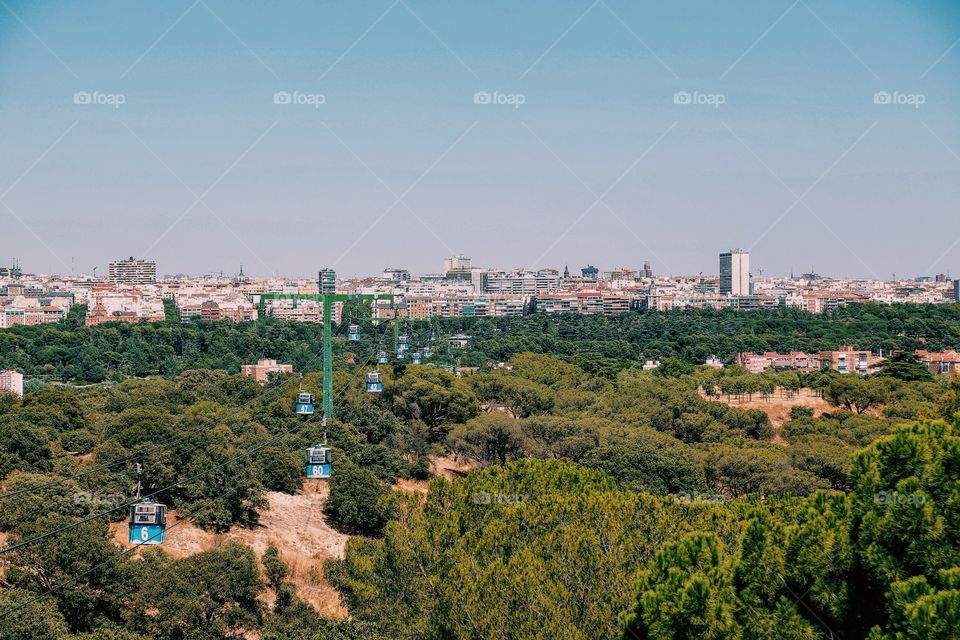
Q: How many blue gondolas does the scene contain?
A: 11